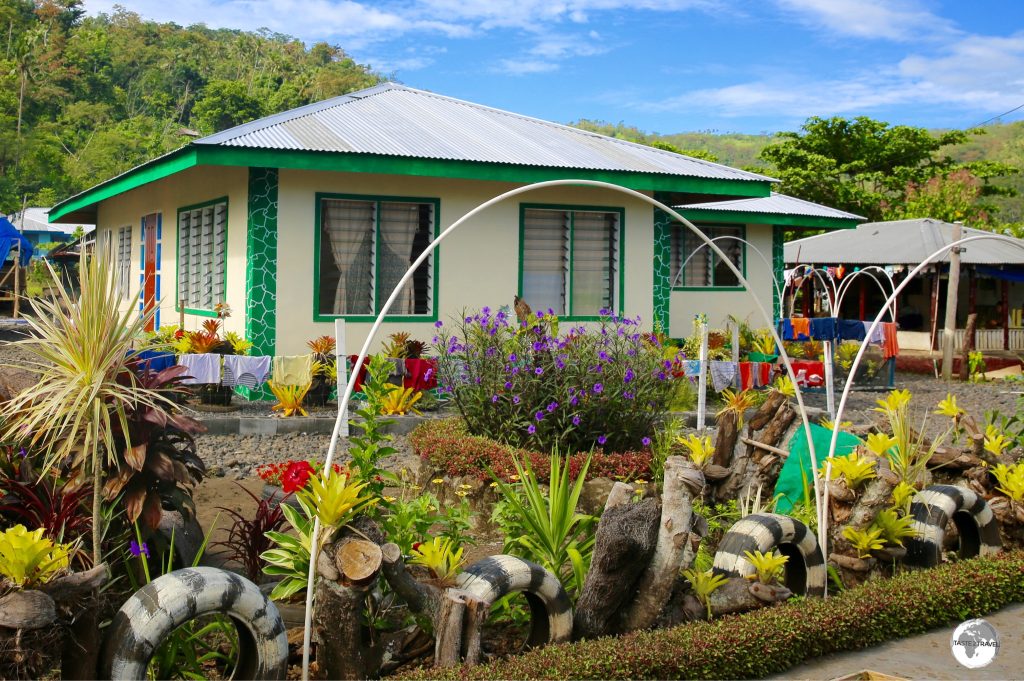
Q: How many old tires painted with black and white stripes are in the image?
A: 4